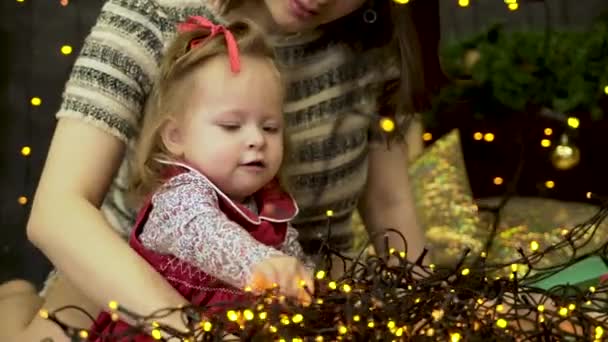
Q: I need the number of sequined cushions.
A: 2